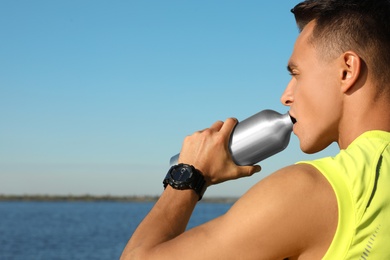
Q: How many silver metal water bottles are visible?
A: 1